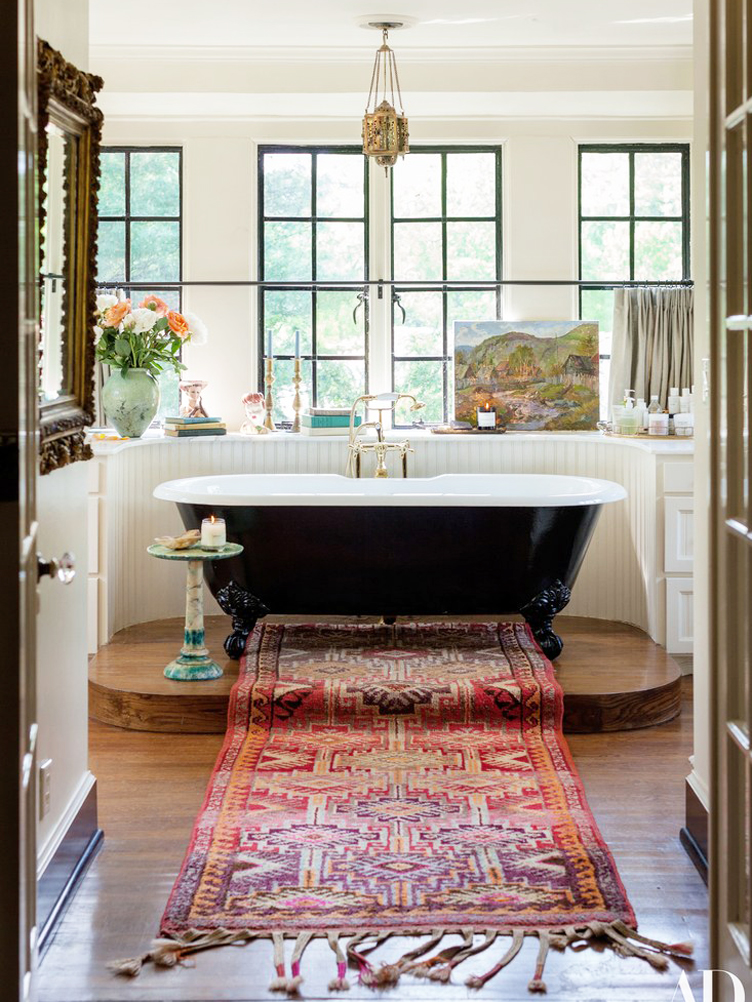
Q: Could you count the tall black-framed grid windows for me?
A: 4